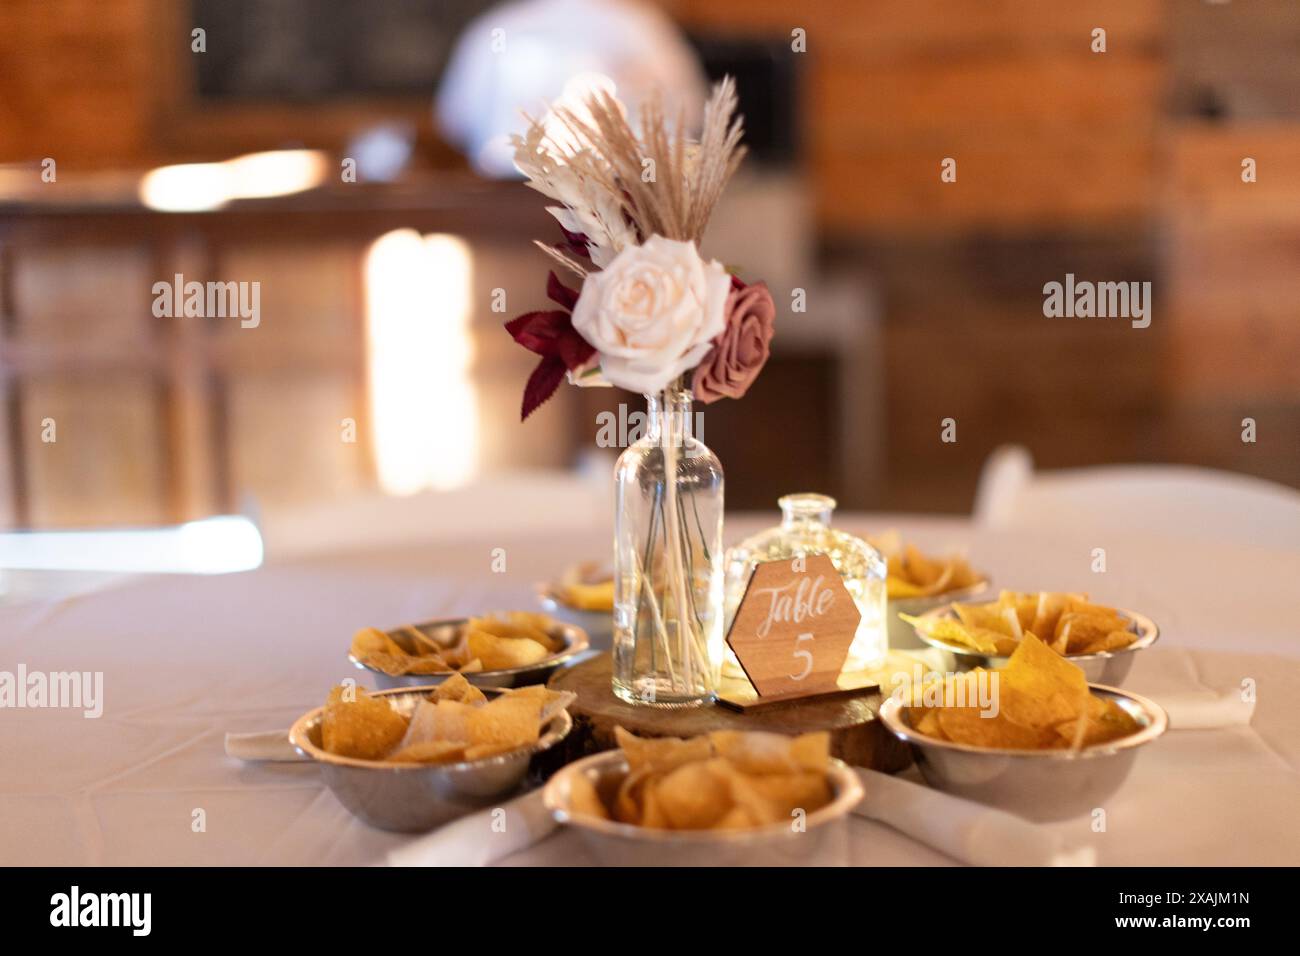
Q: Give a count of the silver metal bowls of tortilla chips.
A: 7